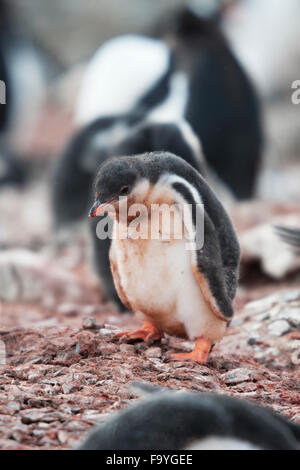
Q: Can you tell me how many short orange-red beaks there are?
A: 1